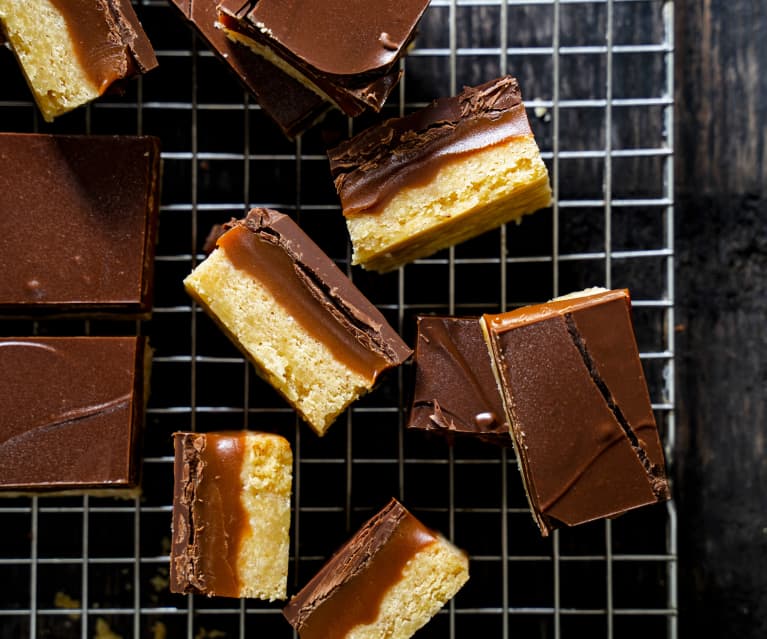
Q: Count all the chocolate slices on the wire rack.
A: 11